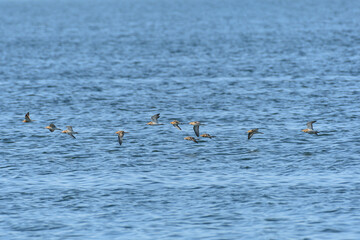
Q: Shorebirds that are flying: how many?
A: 11